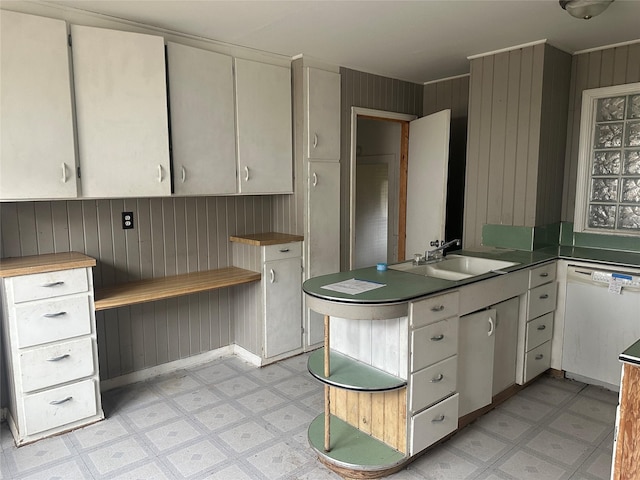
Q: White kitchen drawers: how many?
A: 13